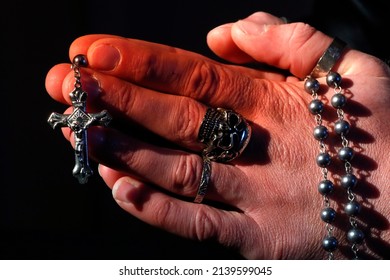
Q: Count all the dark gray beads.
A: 15